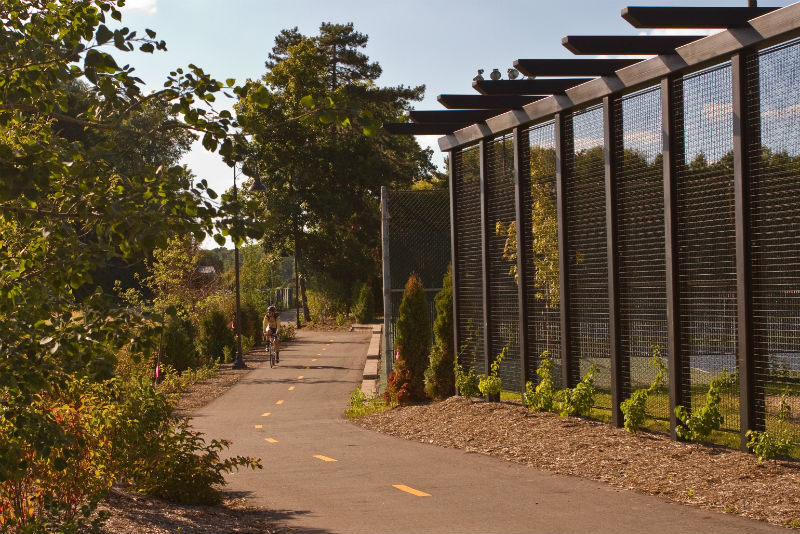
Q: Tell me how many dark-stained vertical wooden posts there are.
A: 7